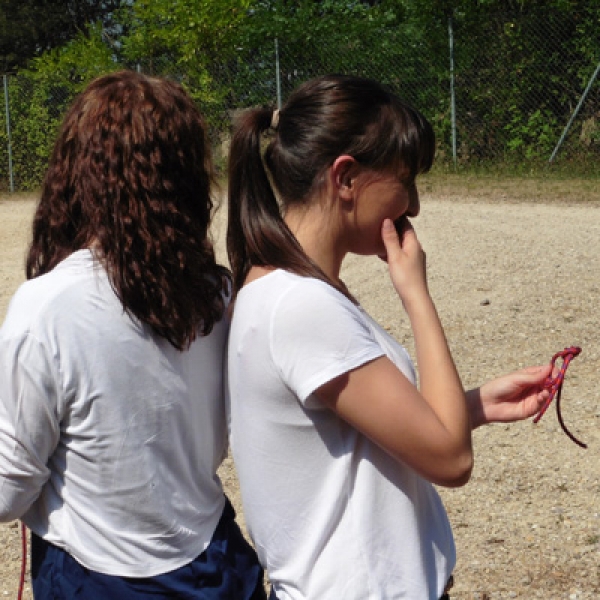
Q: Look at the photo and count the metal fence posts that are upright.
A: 3